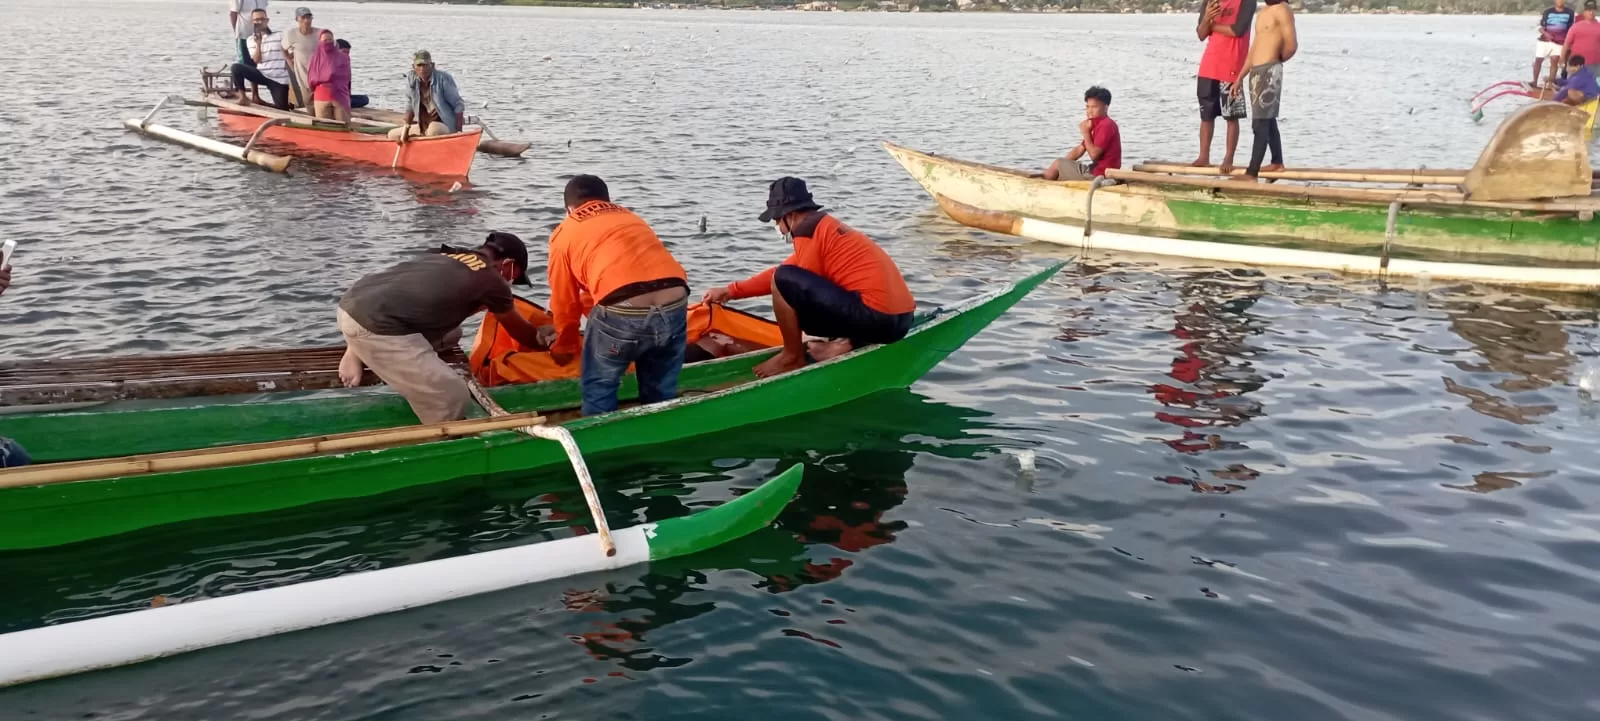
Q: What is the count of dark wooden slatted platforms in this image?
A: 1